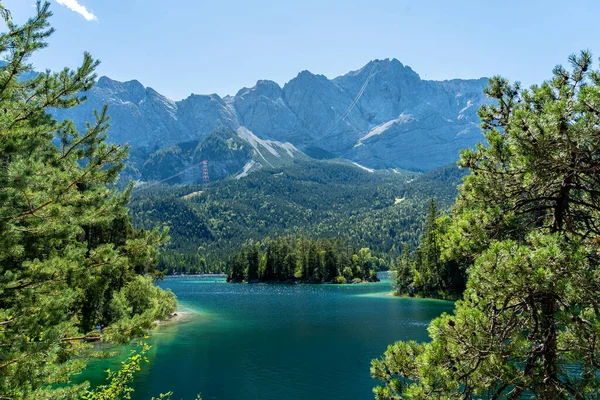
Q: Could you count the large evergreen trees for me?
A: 2